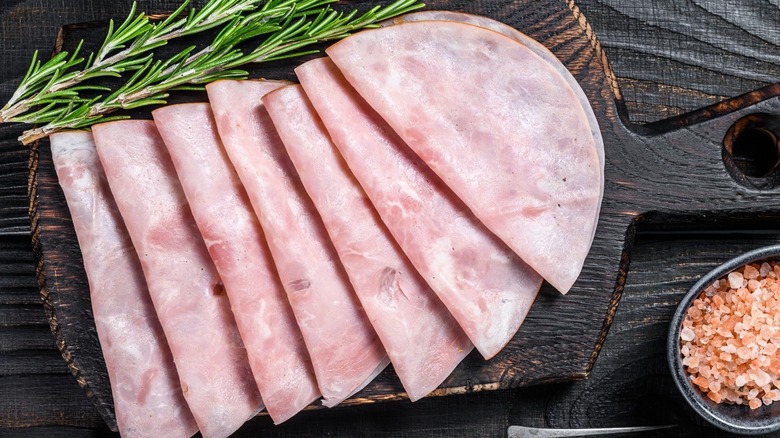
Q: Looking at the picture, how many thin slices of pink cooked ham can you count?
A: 7